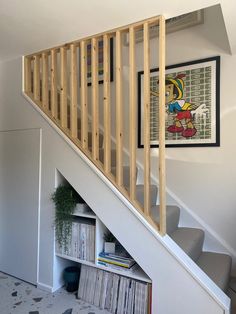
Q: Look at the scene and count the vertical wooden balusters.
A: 13